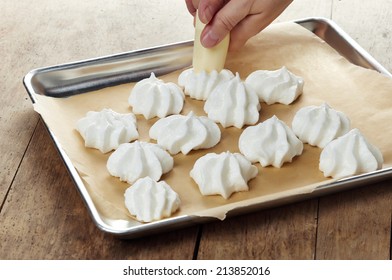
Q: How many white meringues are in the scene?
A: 12